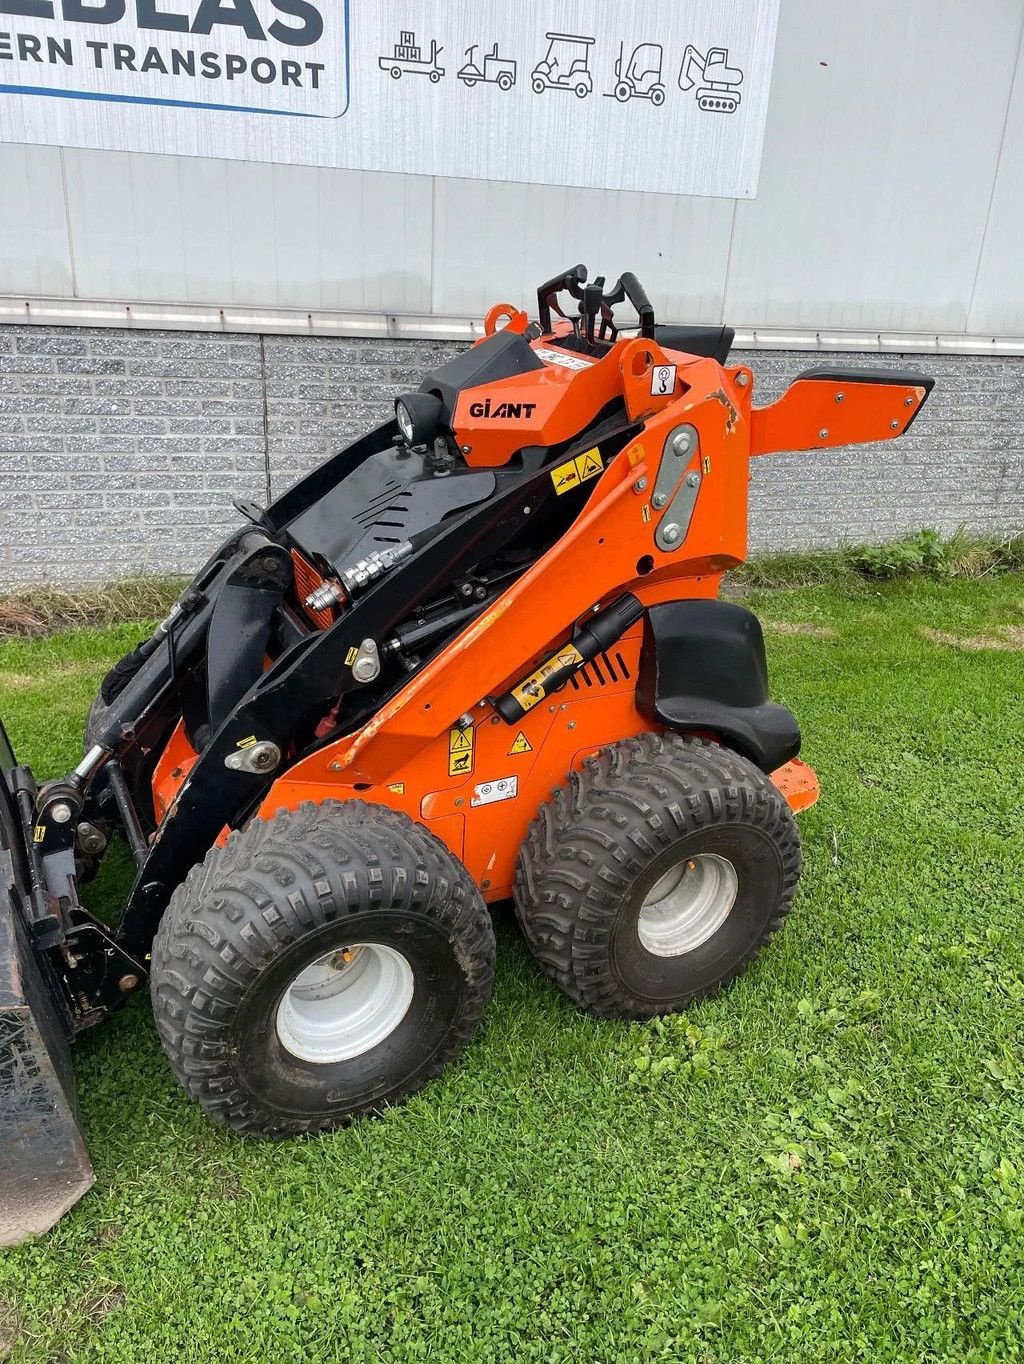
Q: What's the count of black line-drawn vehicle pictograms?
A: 5